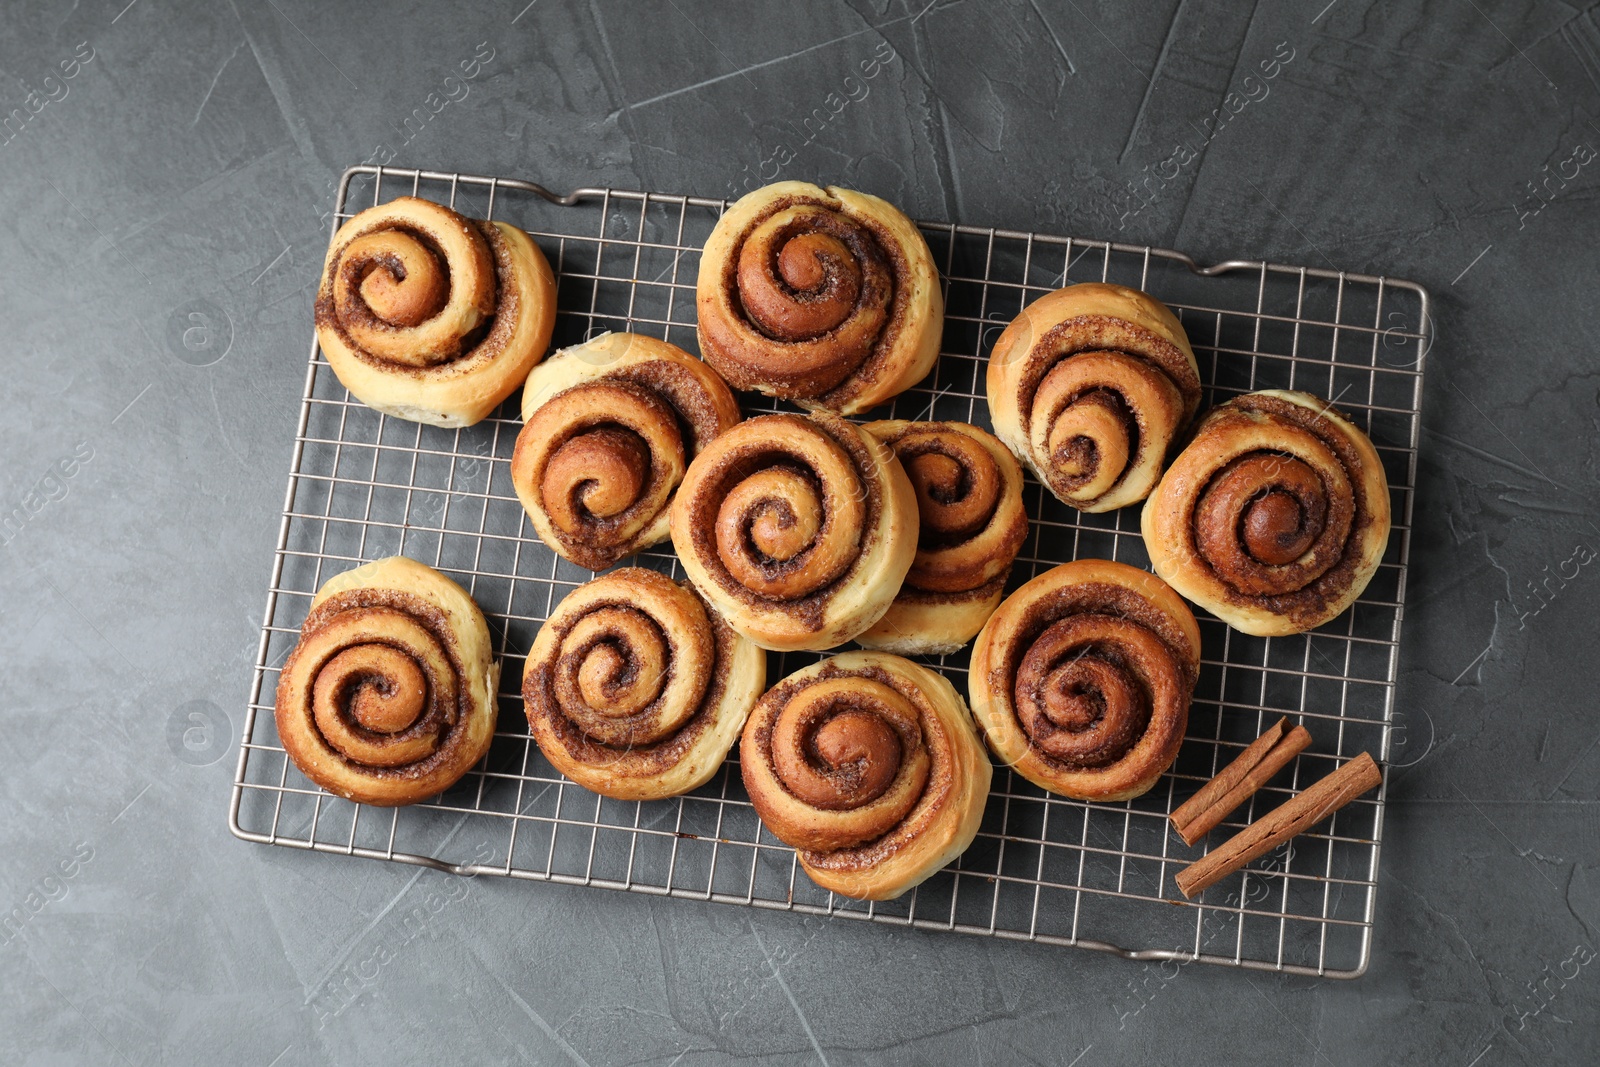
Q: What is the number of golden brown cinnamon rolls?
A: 11